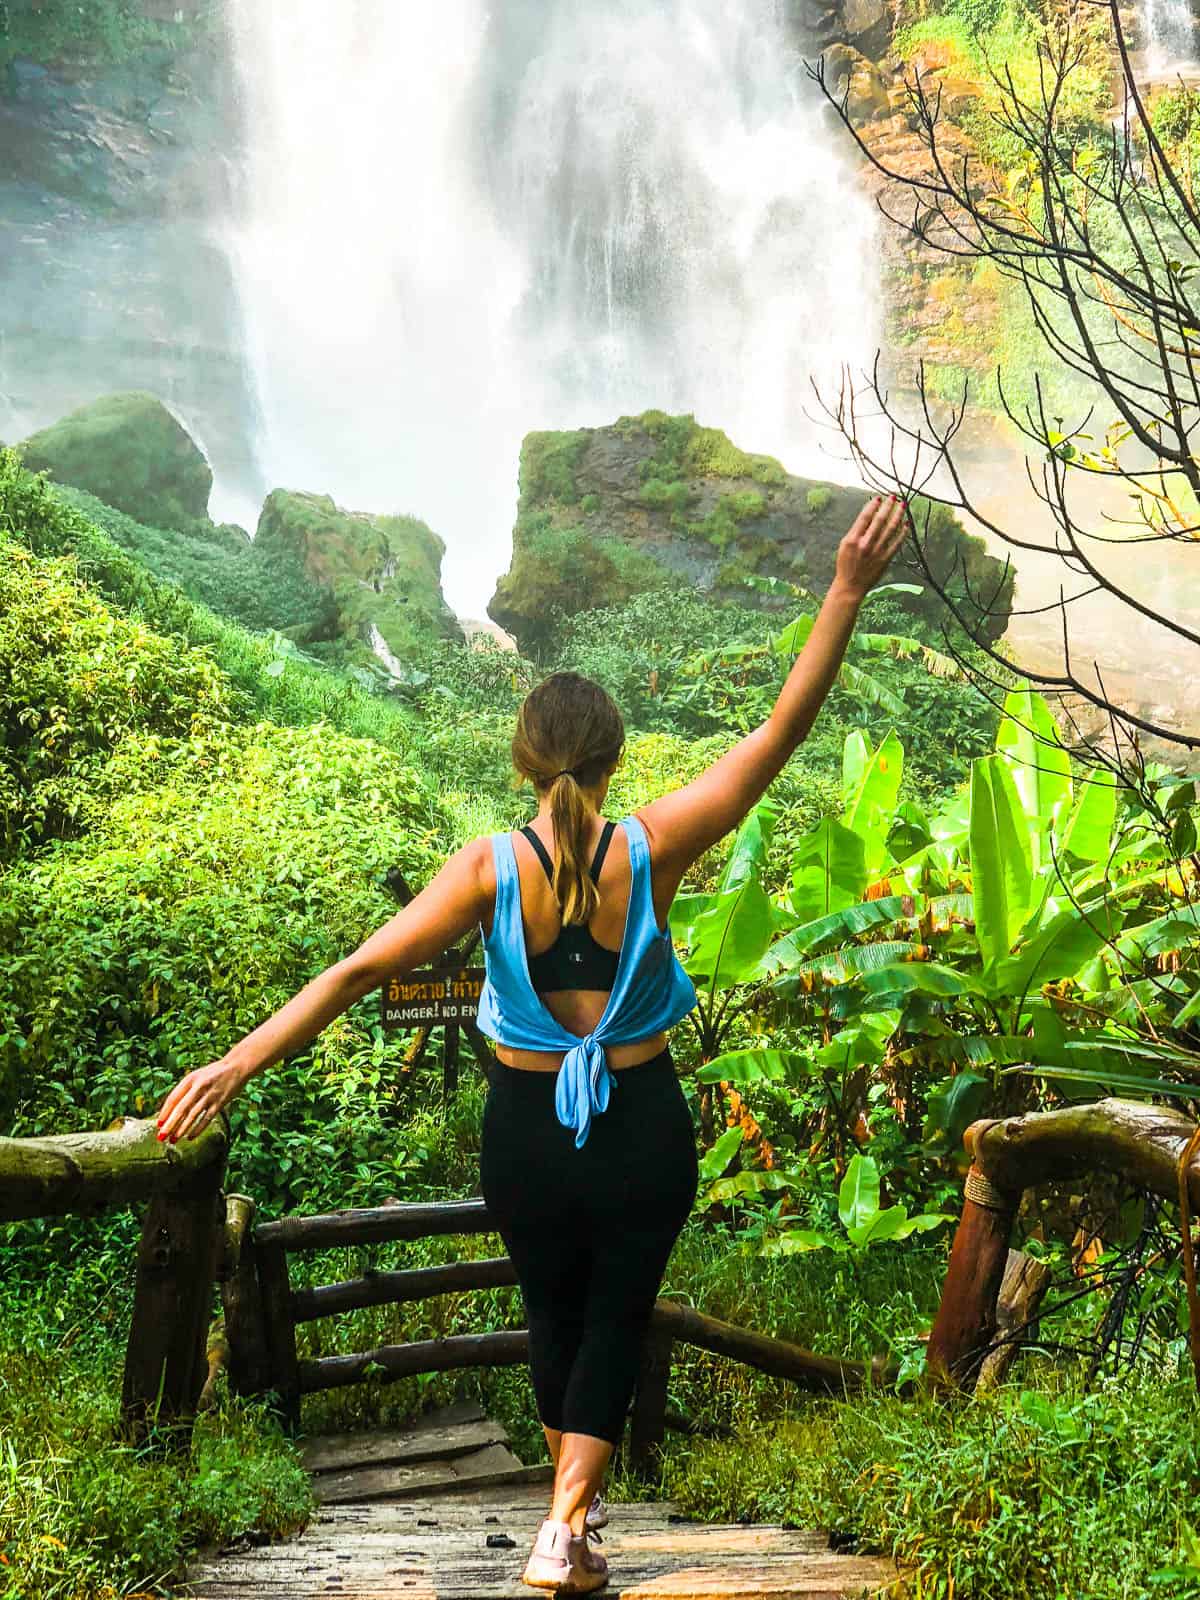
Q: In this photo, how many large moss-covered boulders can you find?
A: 3